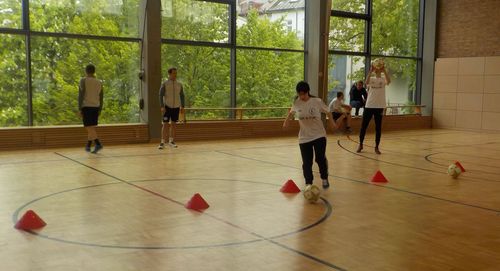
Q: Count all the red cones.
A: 5